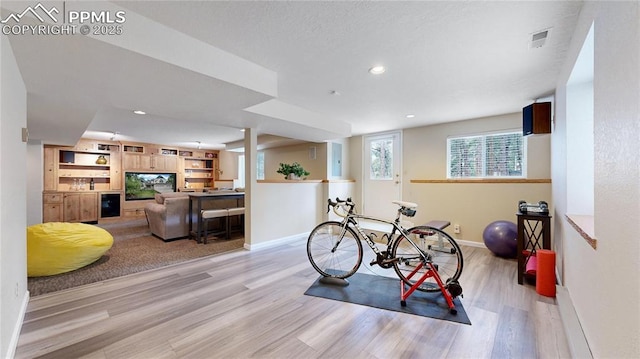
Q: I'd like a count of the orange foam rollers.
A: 1